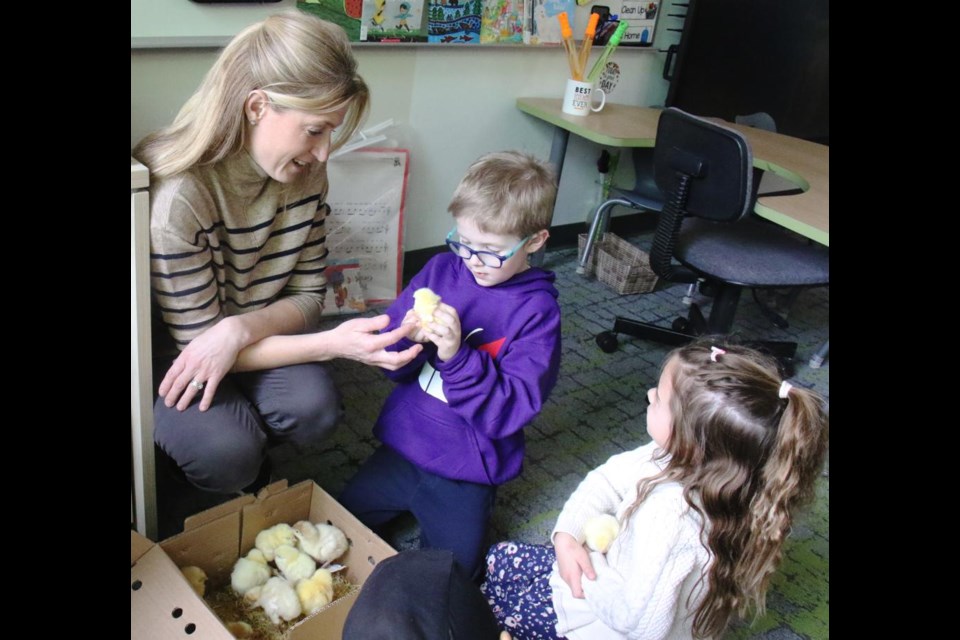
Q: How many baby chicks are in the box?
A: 8